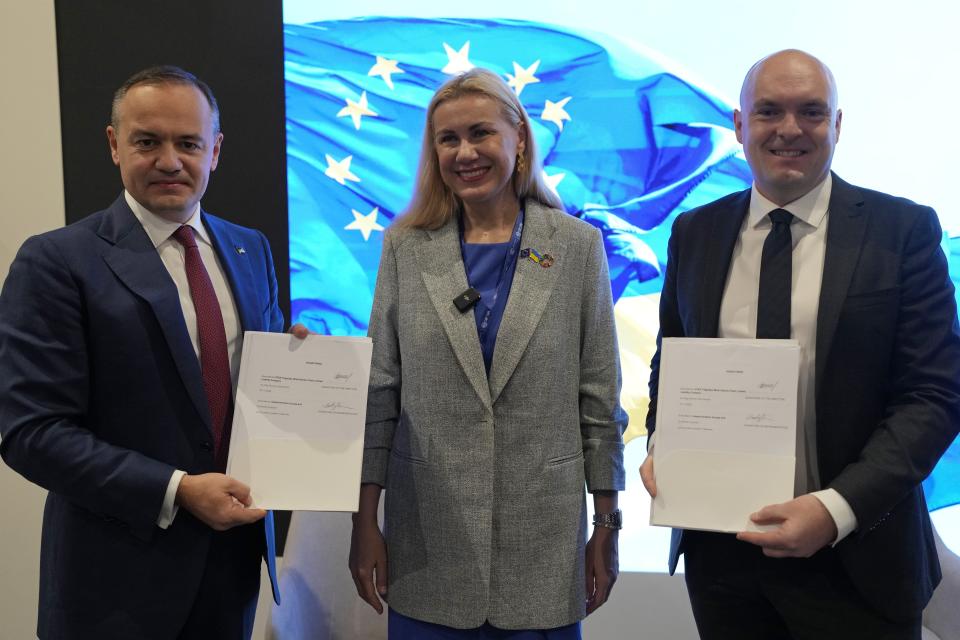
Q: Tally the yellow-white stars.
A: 8